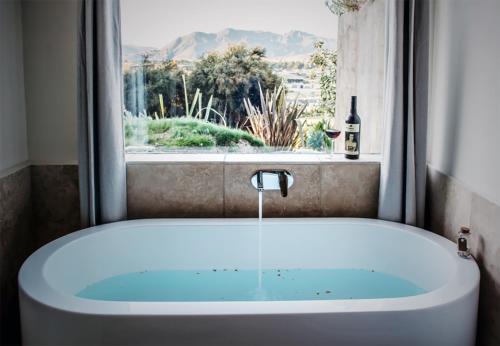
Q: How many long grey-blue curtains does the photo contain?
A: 2